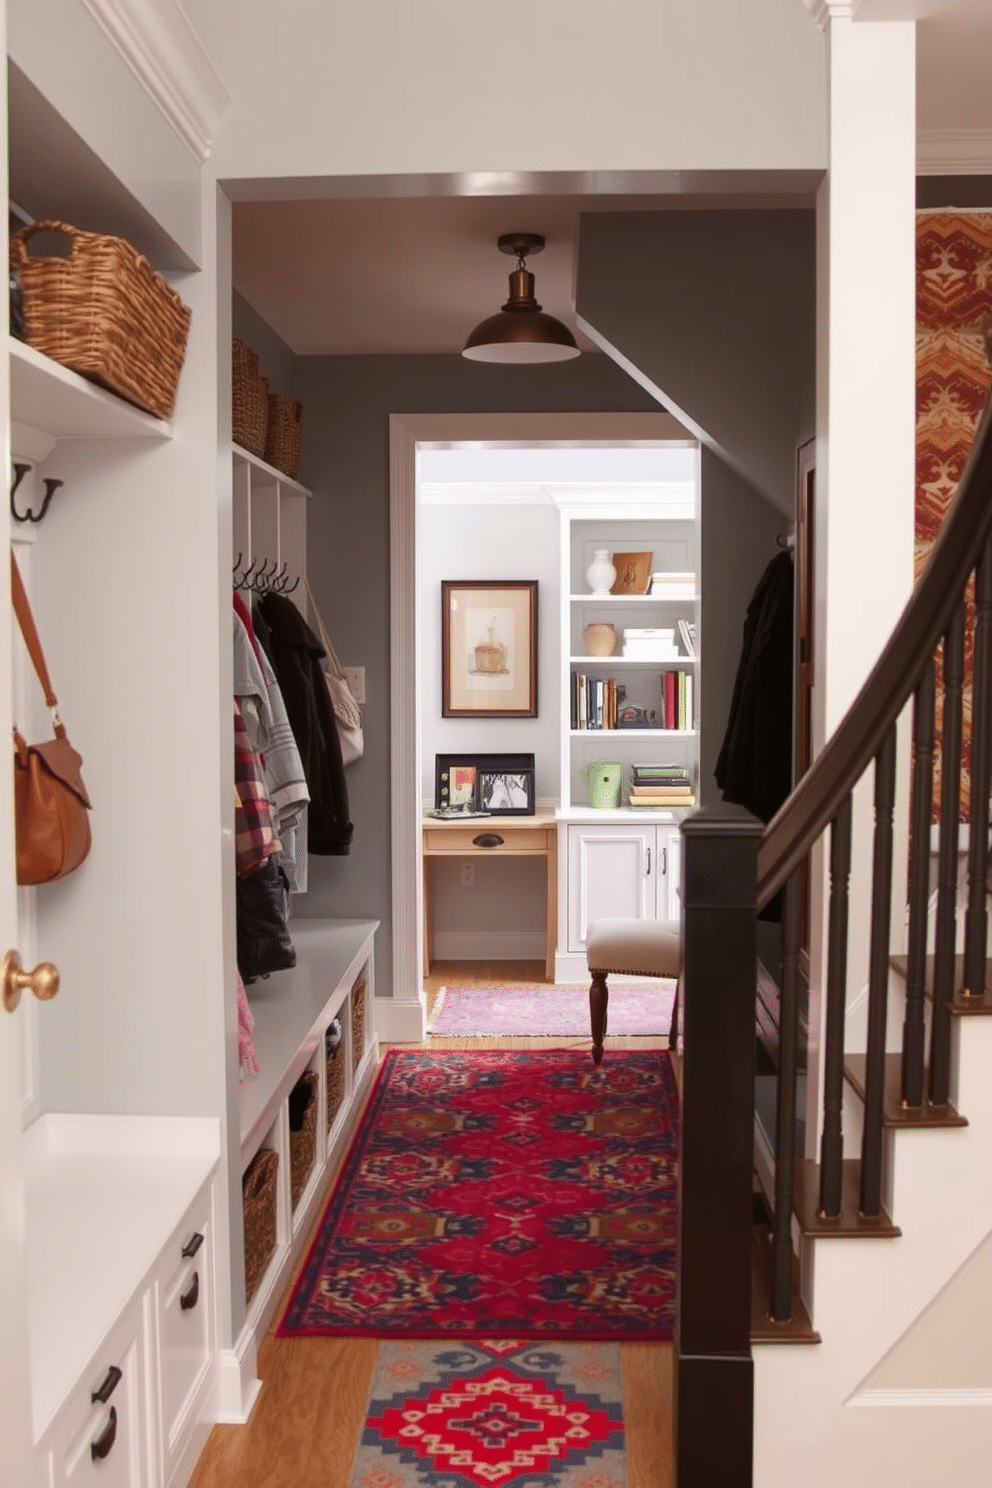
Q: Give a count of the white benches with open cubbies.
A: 1